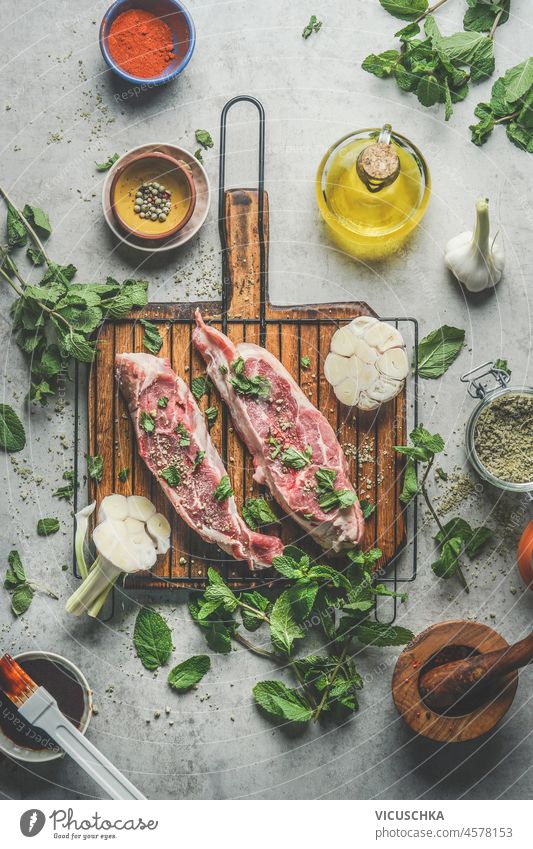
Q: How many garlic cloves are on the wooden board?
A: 2